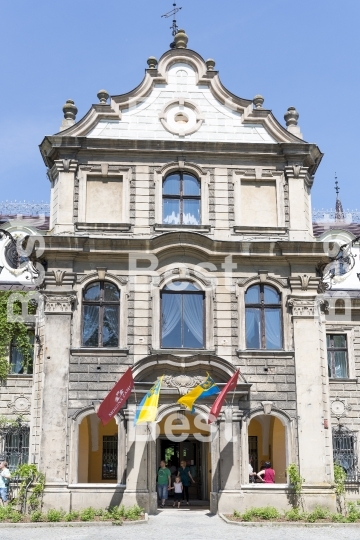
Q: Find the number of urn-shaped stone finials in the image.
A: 7